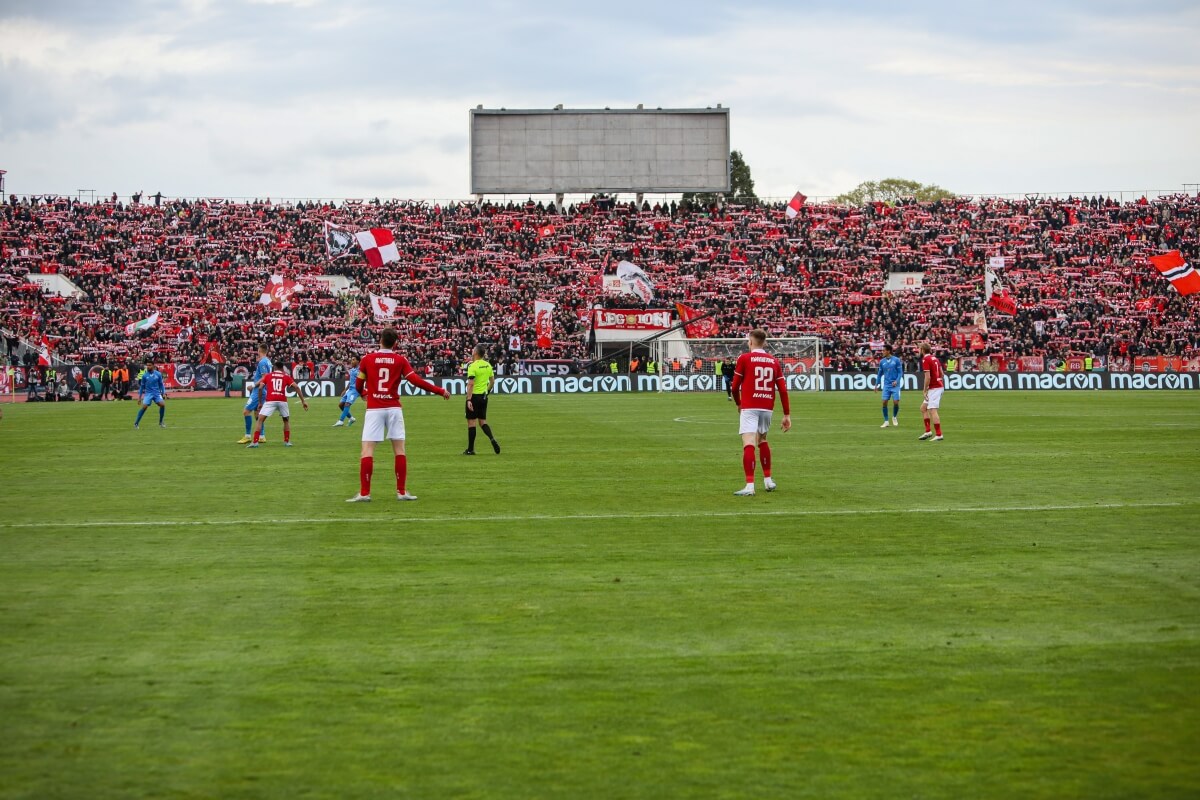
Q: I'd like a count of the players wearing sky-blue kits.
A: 4